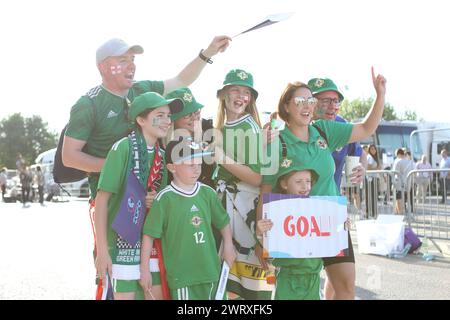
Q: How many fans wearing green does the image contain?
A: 8